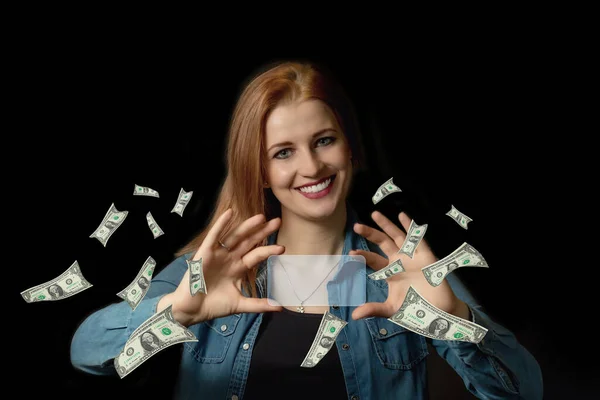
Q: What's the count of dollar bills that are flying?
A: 15